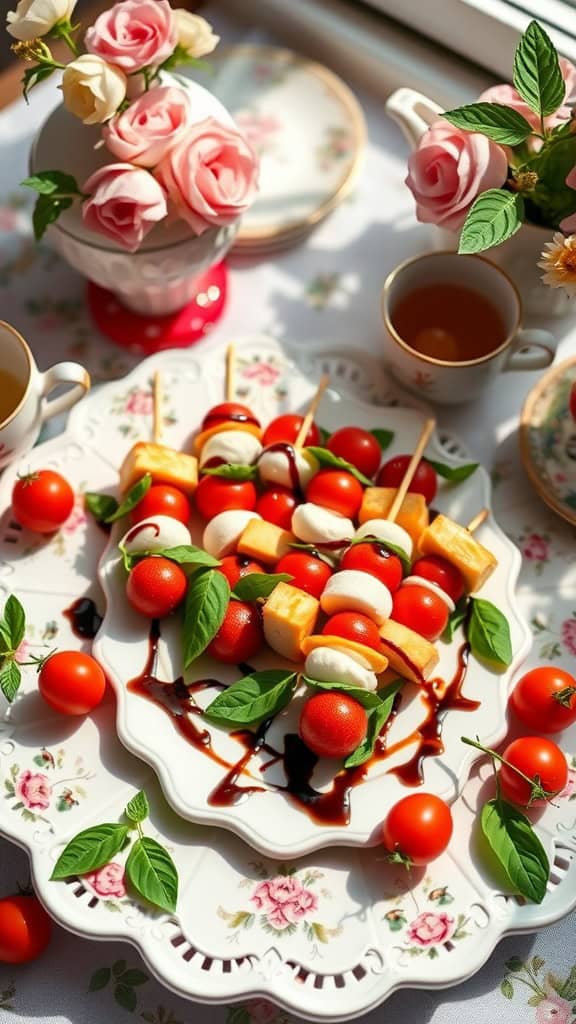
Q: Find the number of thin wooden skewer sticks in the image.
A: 5